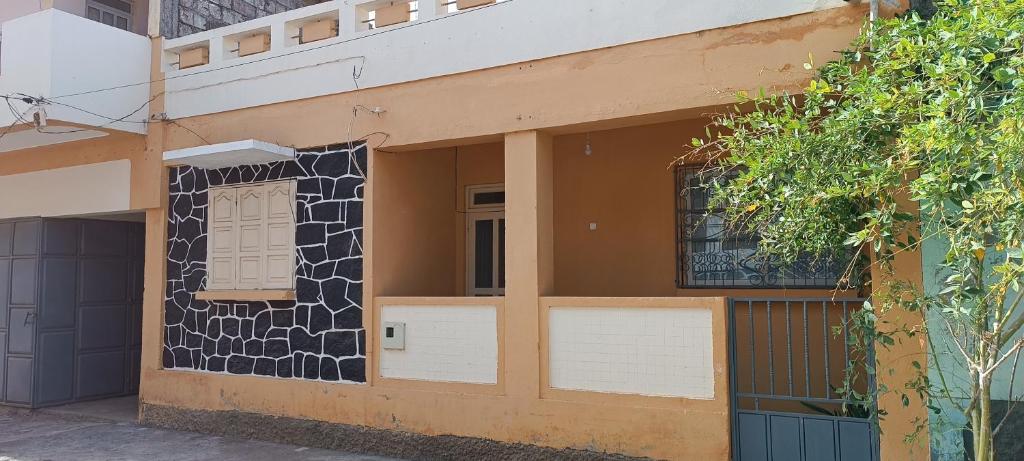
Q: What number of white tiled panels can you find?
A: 2